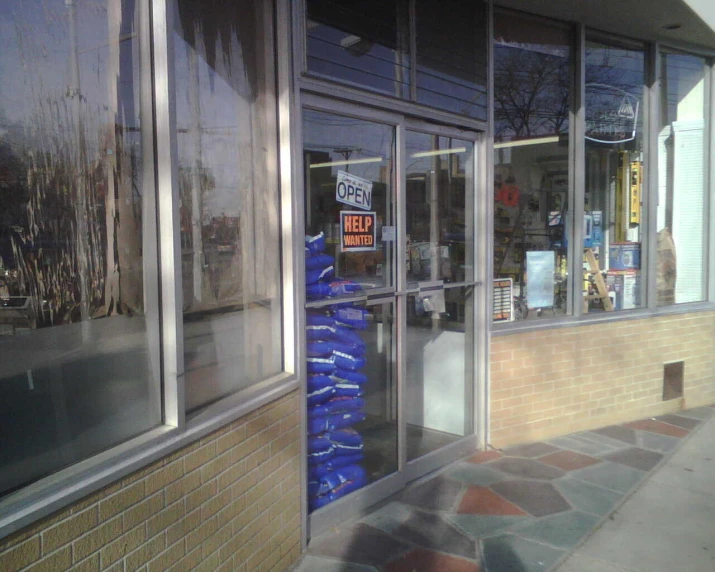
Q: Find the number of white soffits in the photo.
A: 1